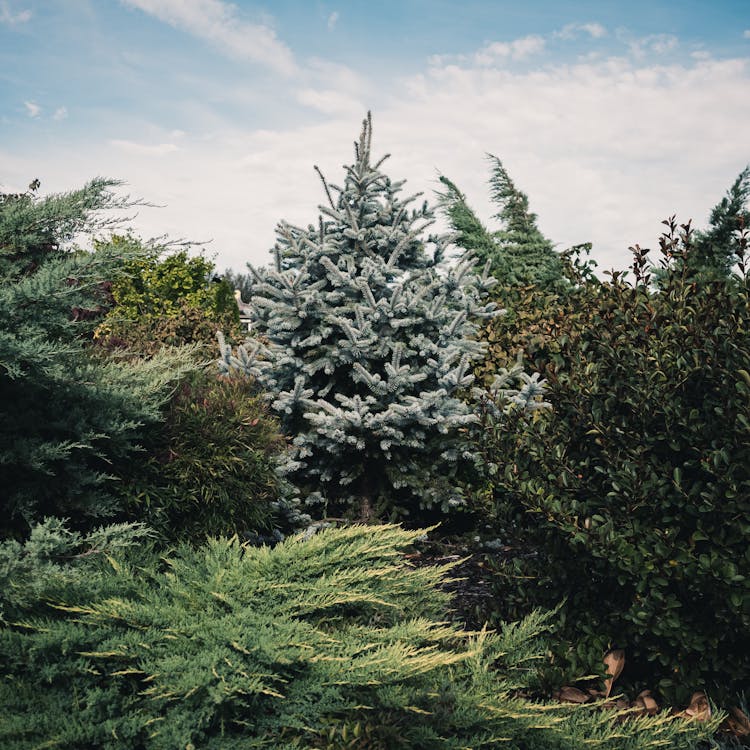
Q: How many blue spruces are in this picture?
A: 1